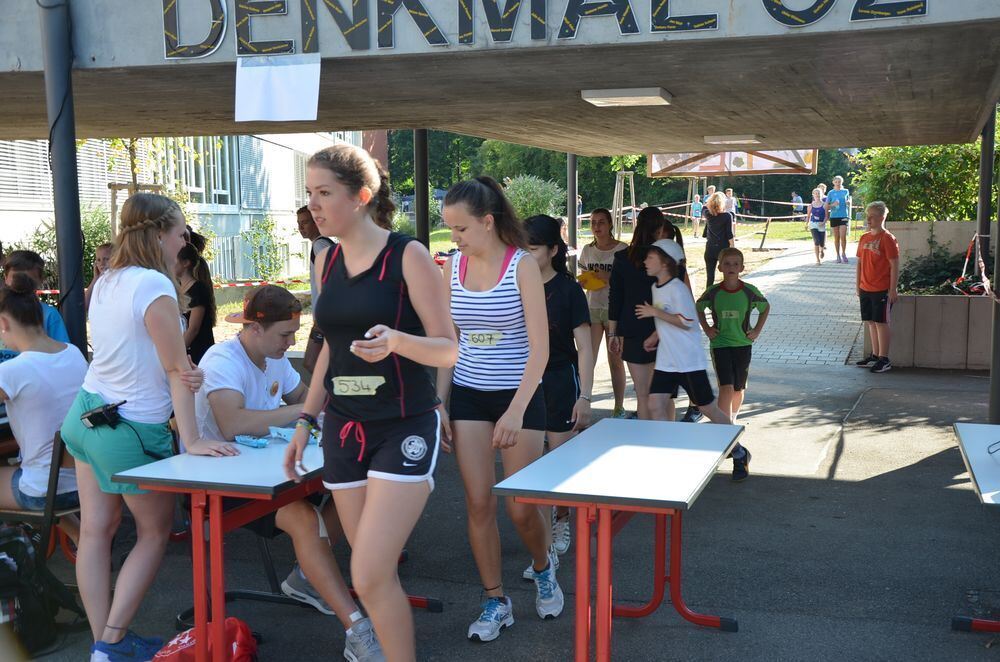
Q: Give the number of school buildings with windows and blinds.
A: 1